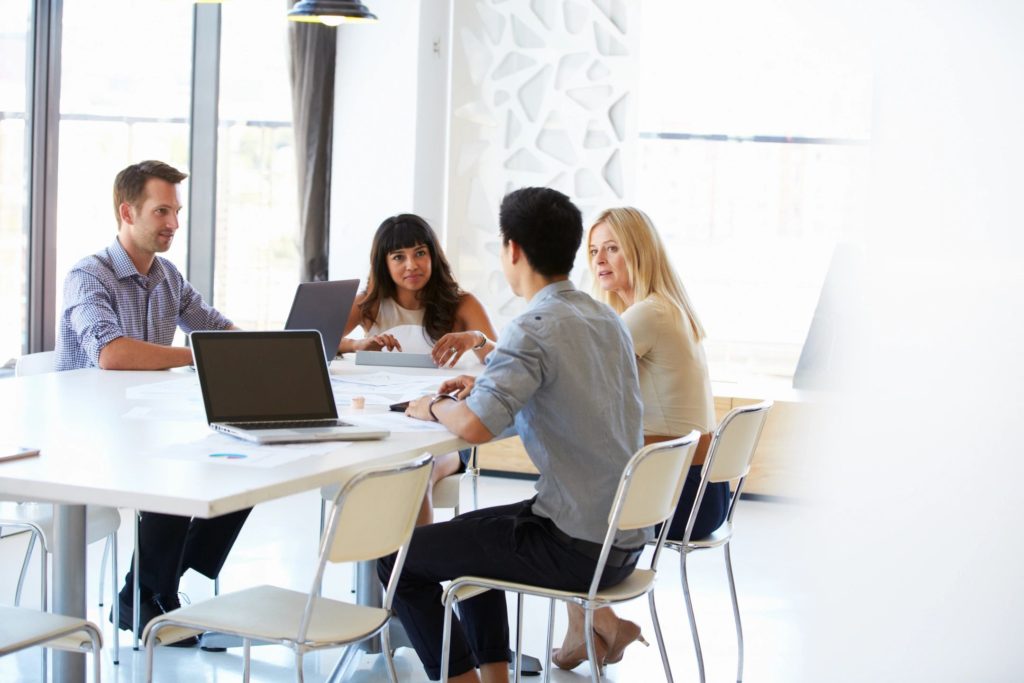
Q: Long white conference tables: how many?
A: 1